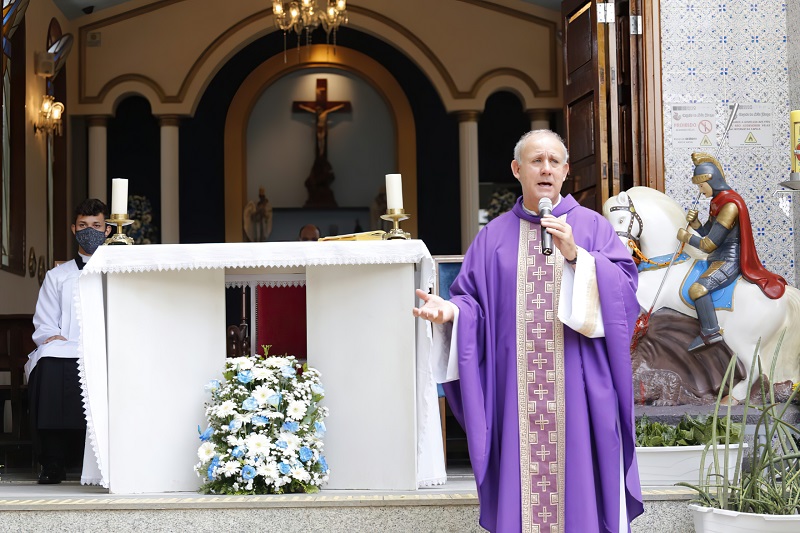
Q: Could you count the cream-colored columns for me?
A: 4